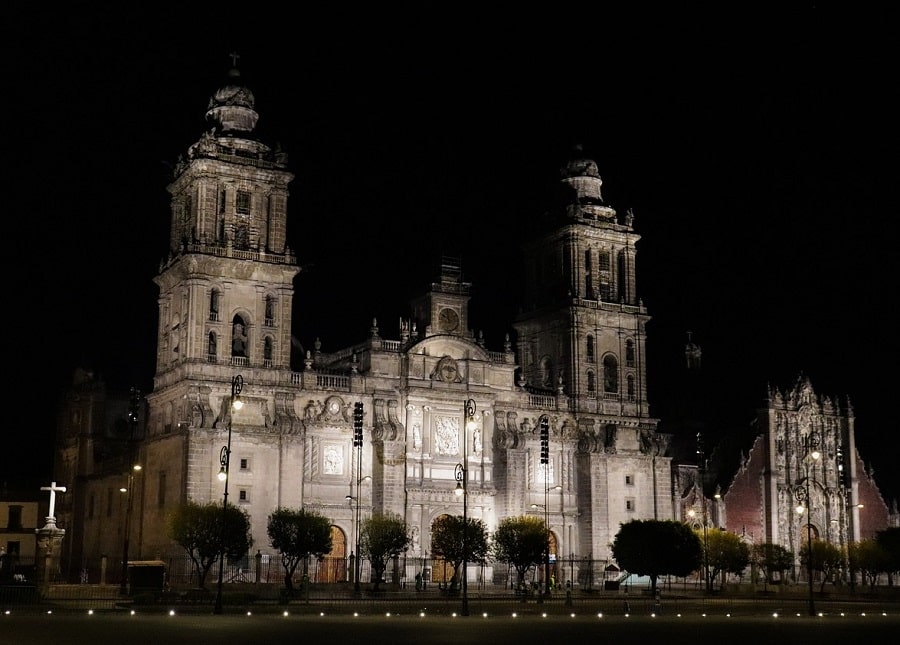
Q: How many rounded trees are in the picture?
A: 11